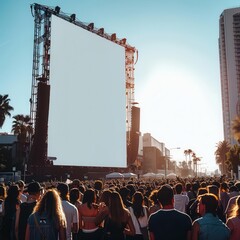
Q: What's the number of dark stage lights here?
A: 6